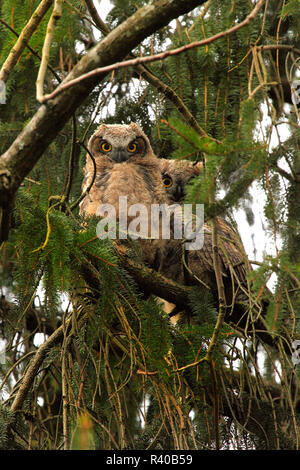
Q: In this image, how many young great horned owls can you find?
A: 2